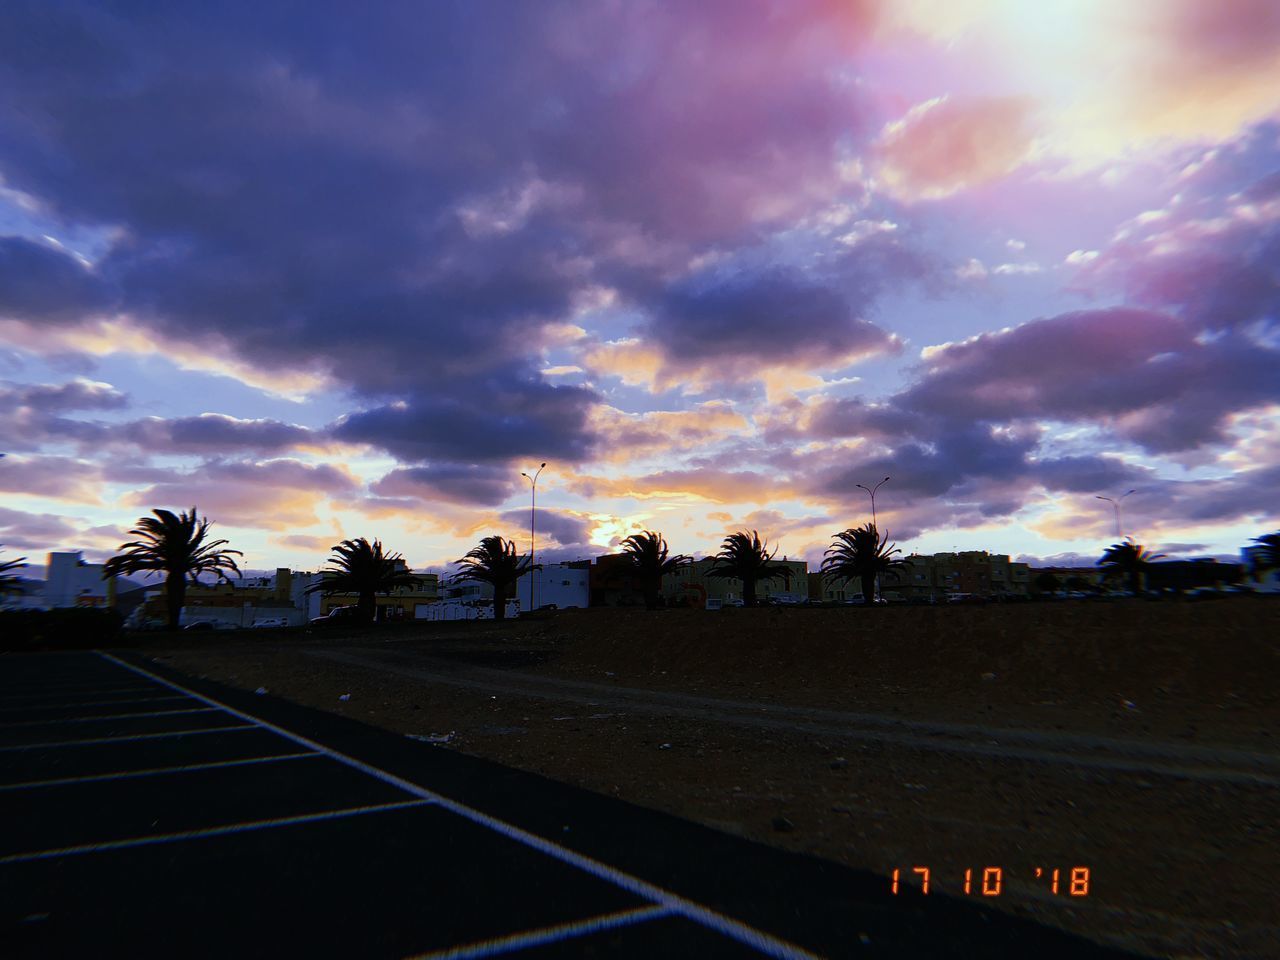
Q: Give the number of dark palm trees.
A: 9